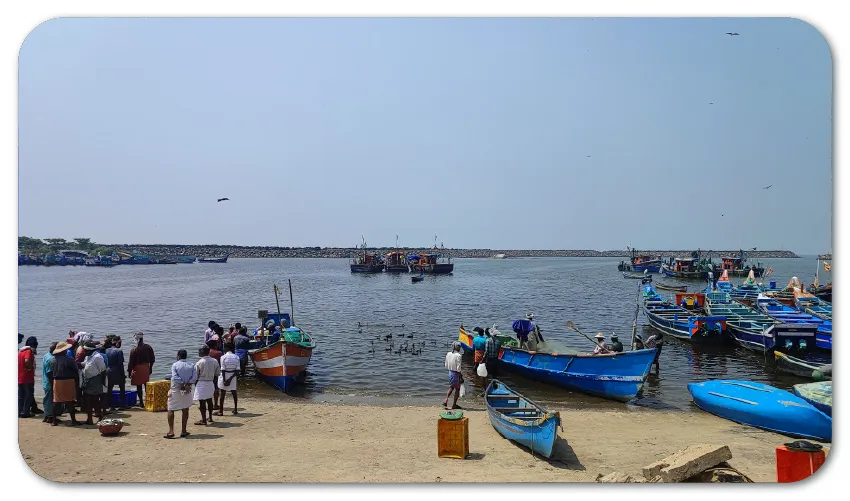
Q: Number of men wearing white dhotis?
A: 3